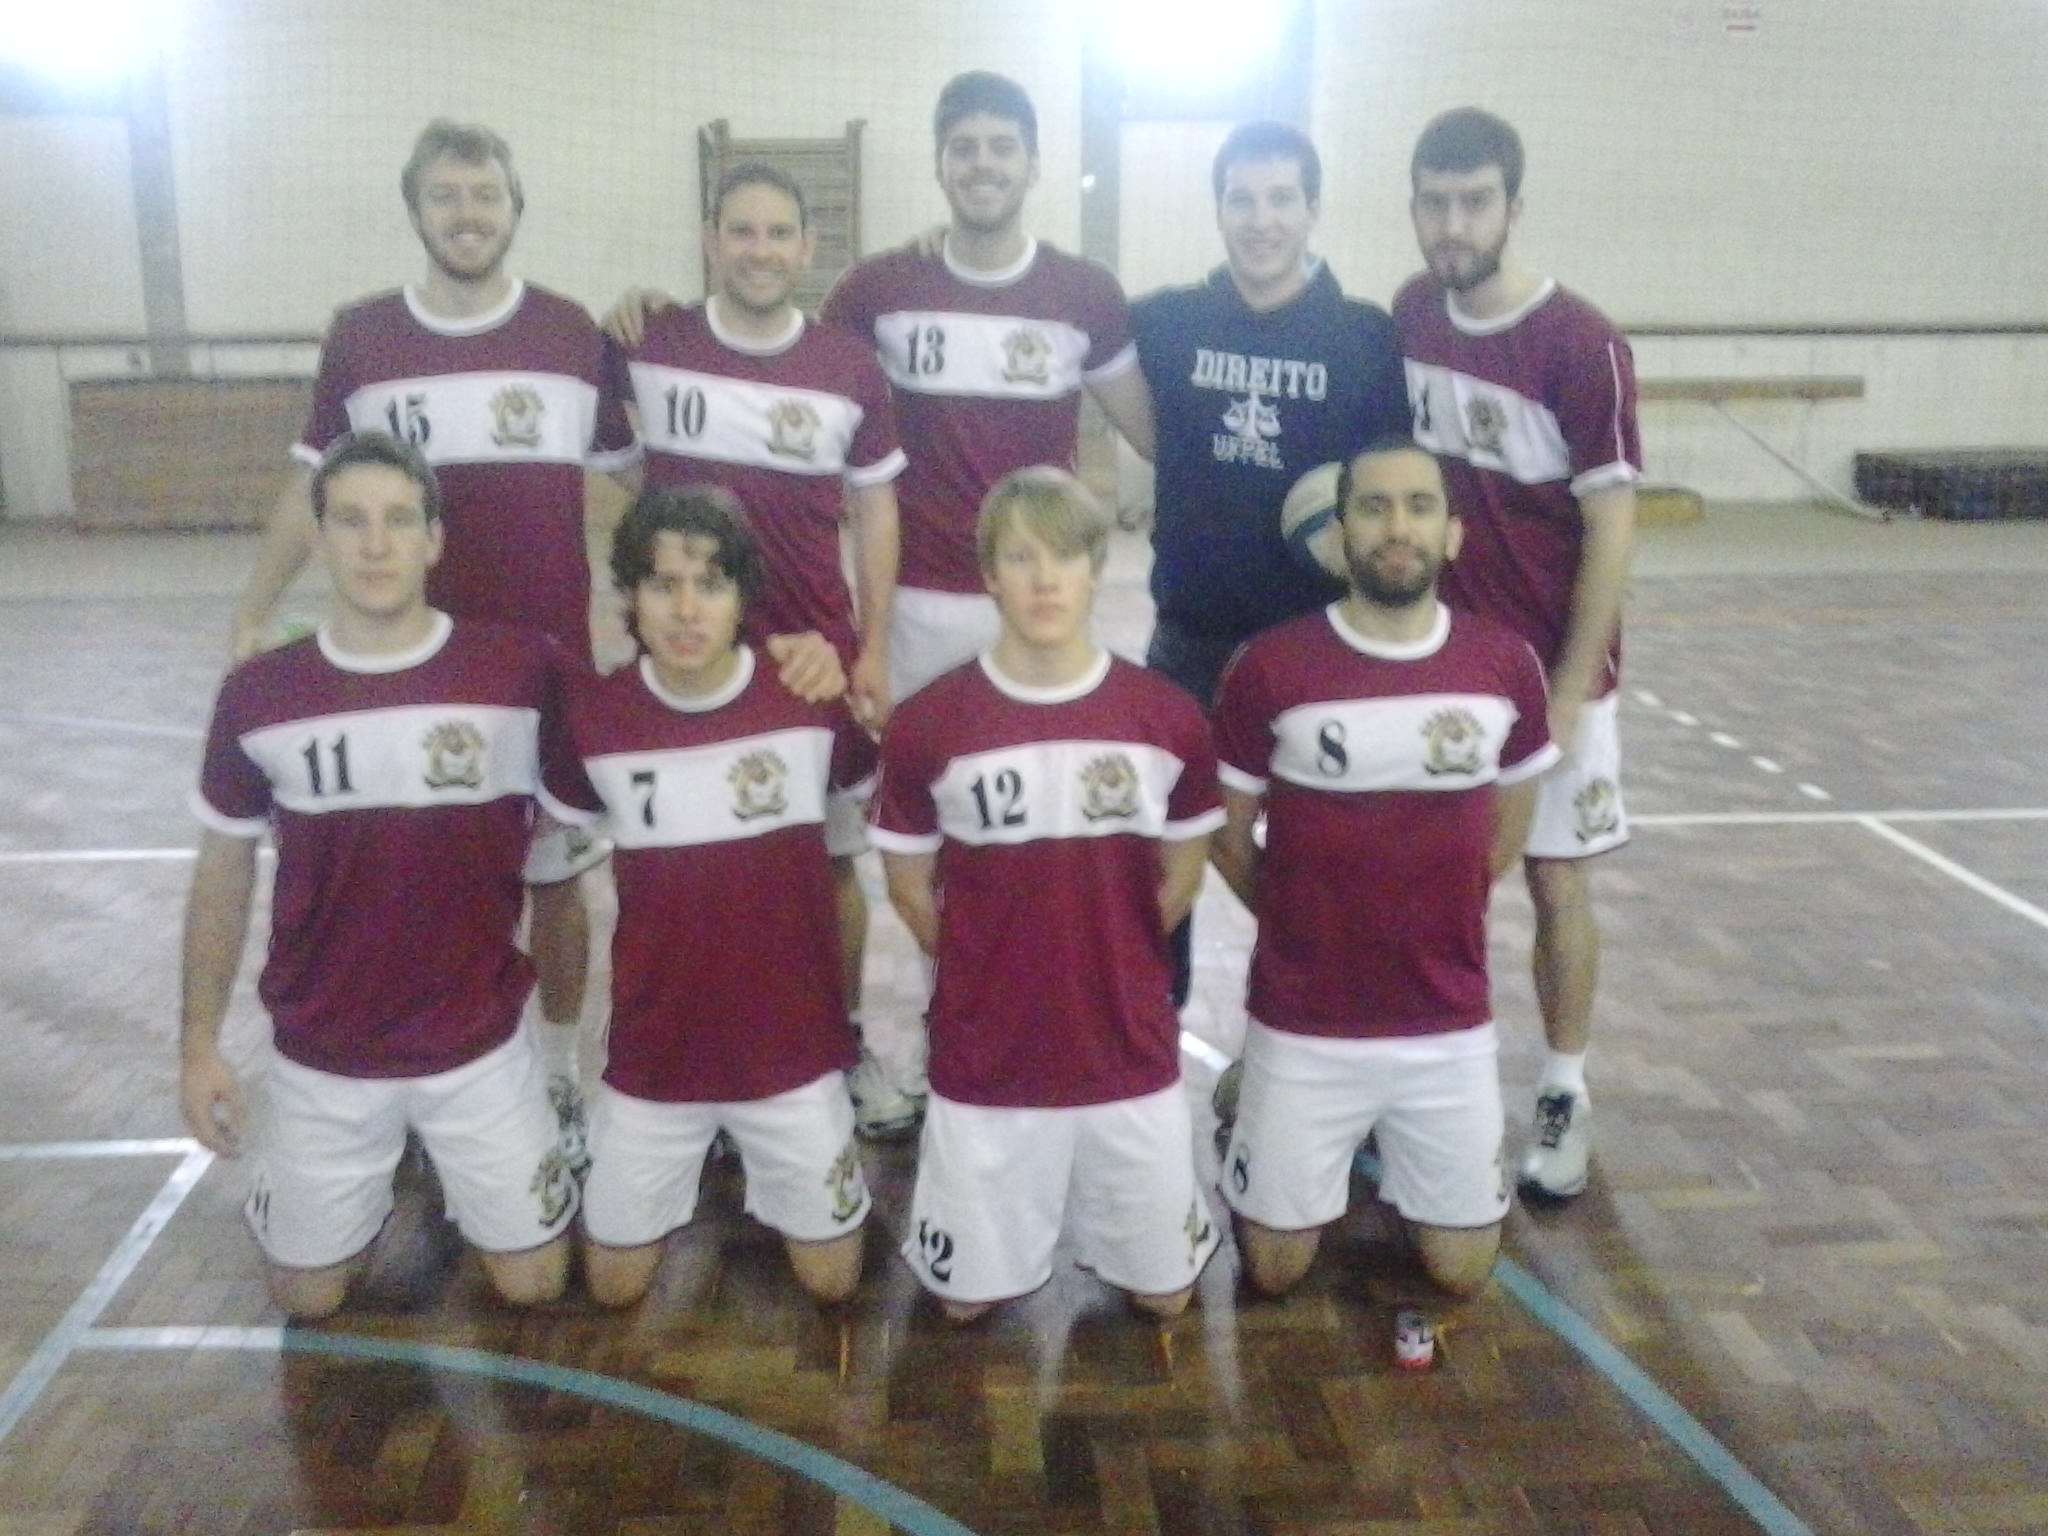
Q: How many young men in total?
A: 9